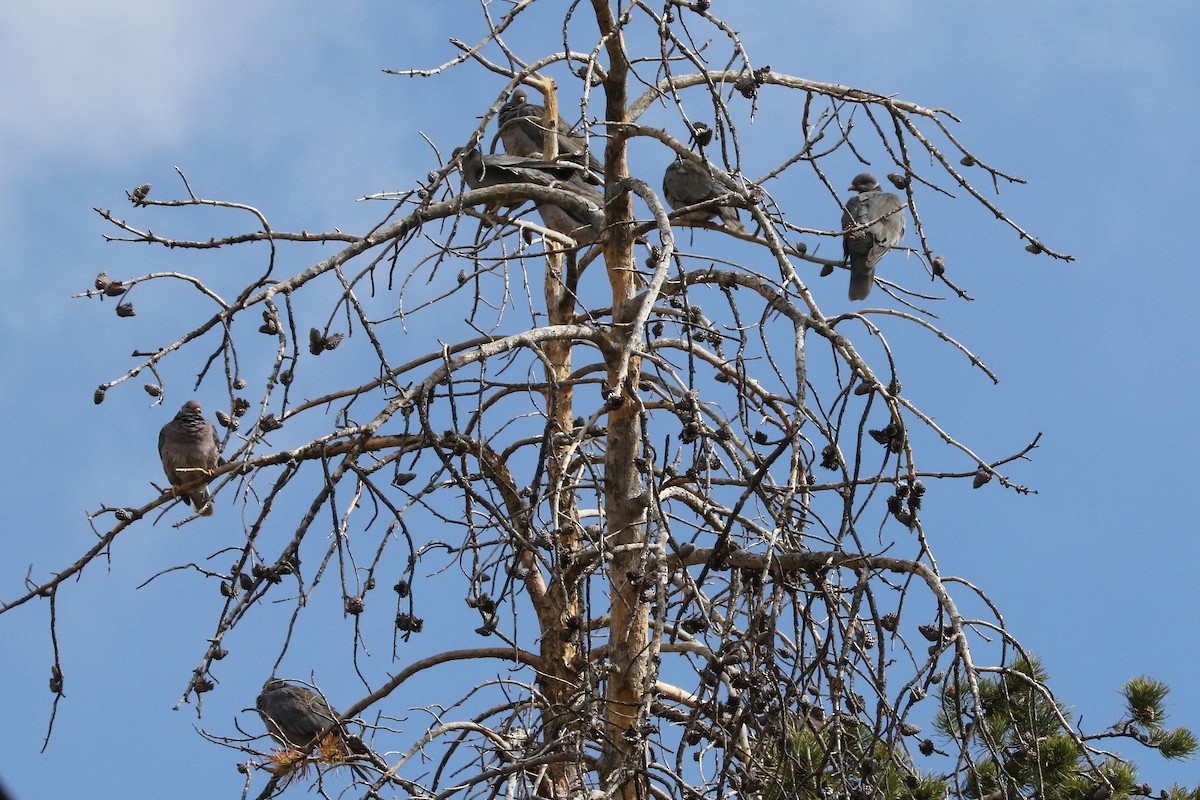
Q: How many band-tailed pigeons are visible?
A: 7